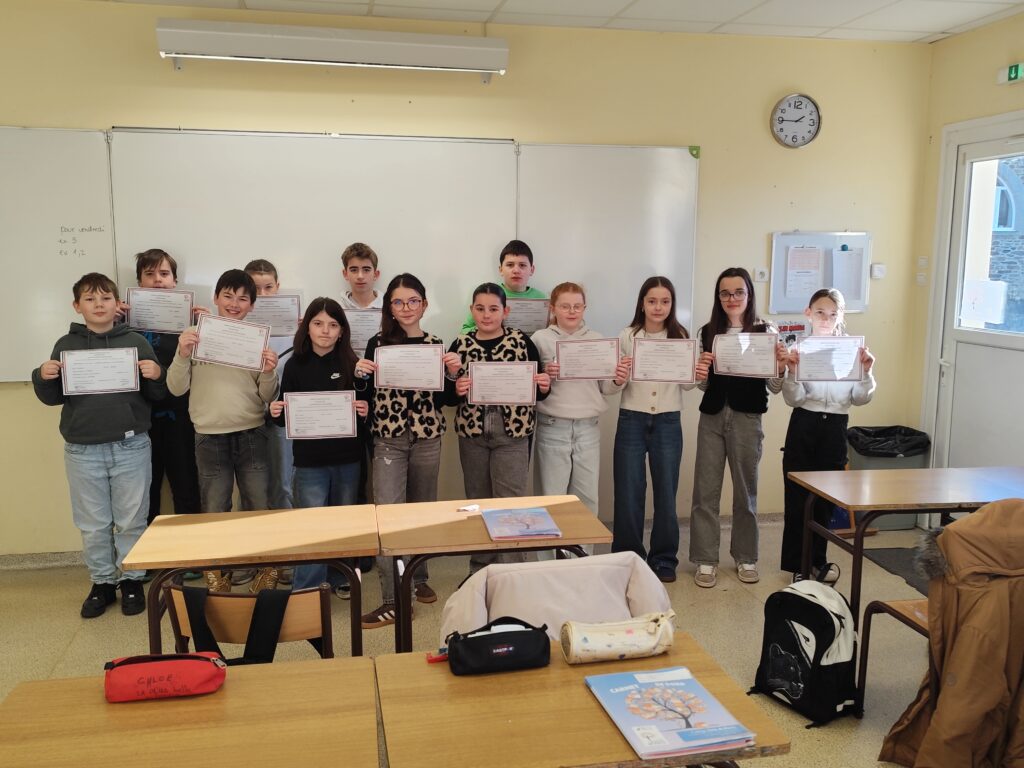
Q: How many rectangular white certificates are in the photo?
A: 13